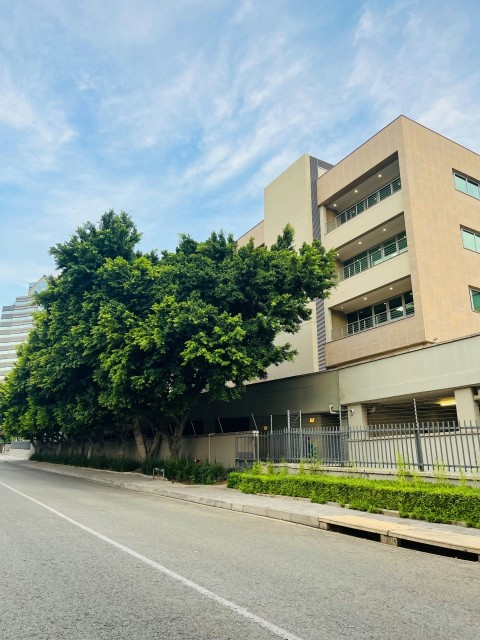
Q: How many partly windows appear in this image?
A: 3